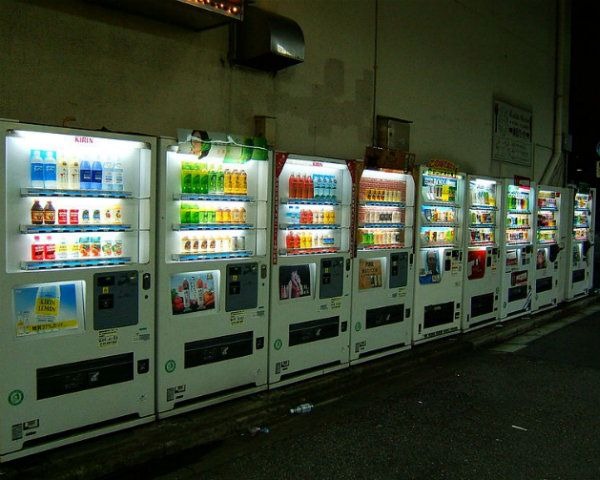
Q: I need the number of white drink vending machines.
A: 9